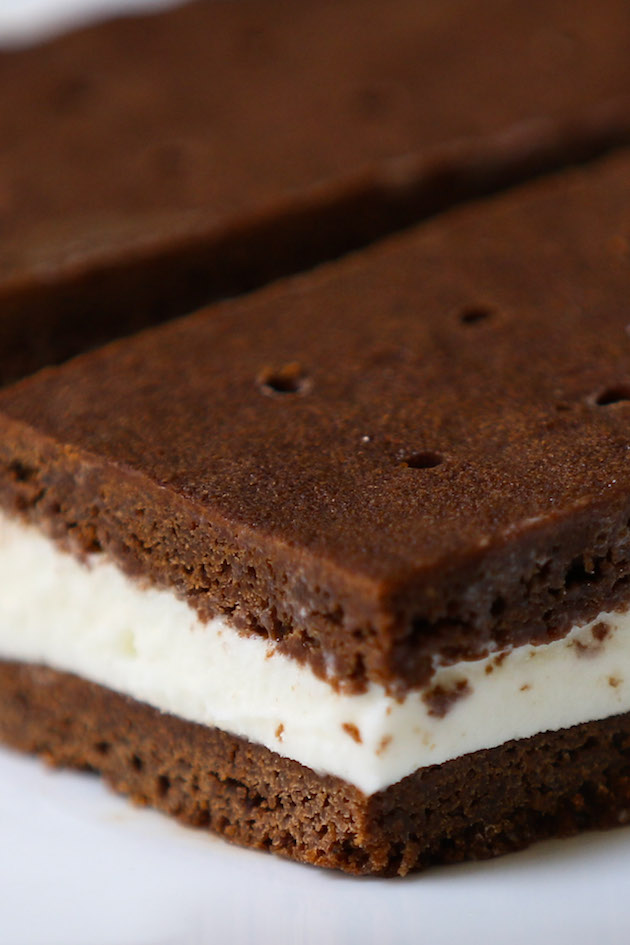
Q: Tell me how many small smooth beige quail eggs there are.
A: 0